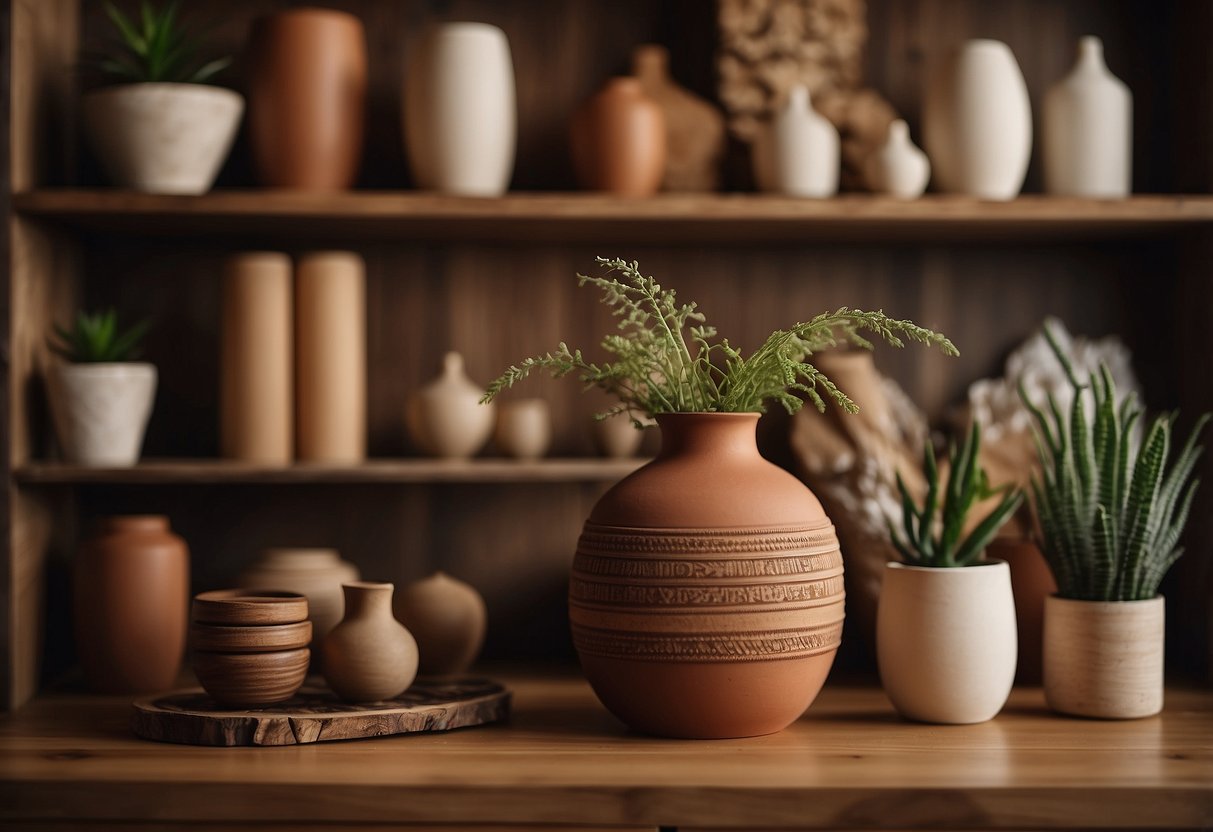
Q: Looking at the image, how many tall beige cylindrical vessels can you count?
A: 2